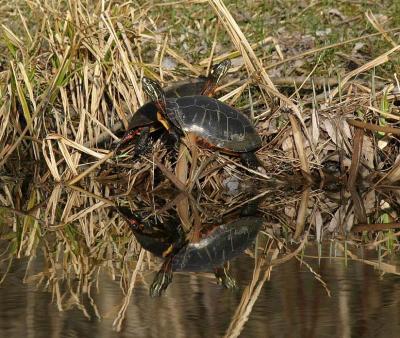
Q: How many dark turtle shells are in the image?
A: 3